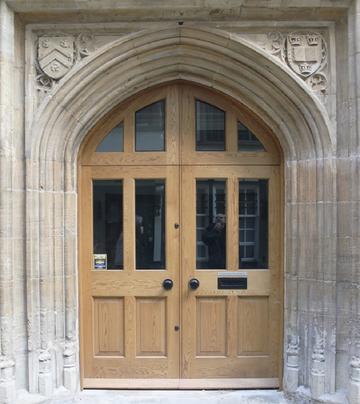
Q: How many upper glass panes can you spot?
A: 4